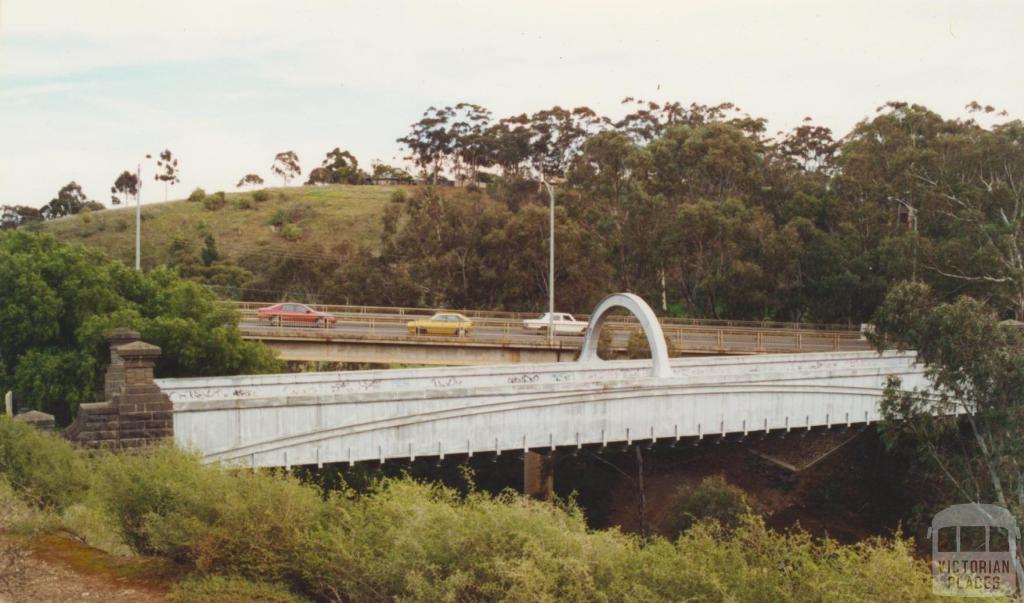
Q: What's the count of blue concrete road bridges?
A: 0